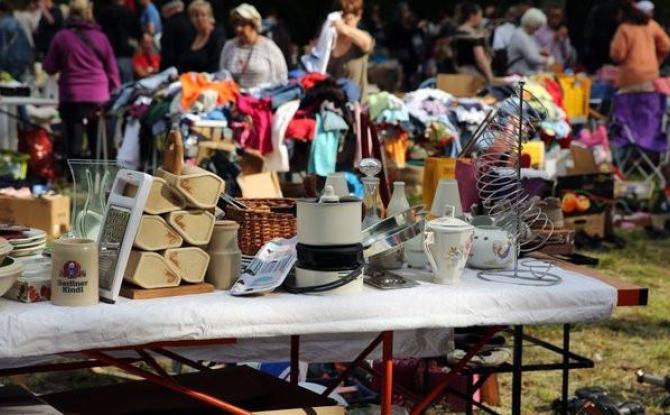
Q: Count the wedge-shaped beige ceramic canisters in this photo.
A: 6